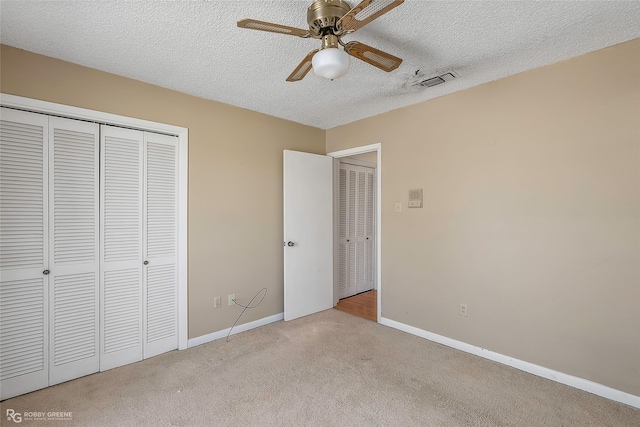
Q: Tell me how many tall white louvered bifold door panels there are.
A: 8